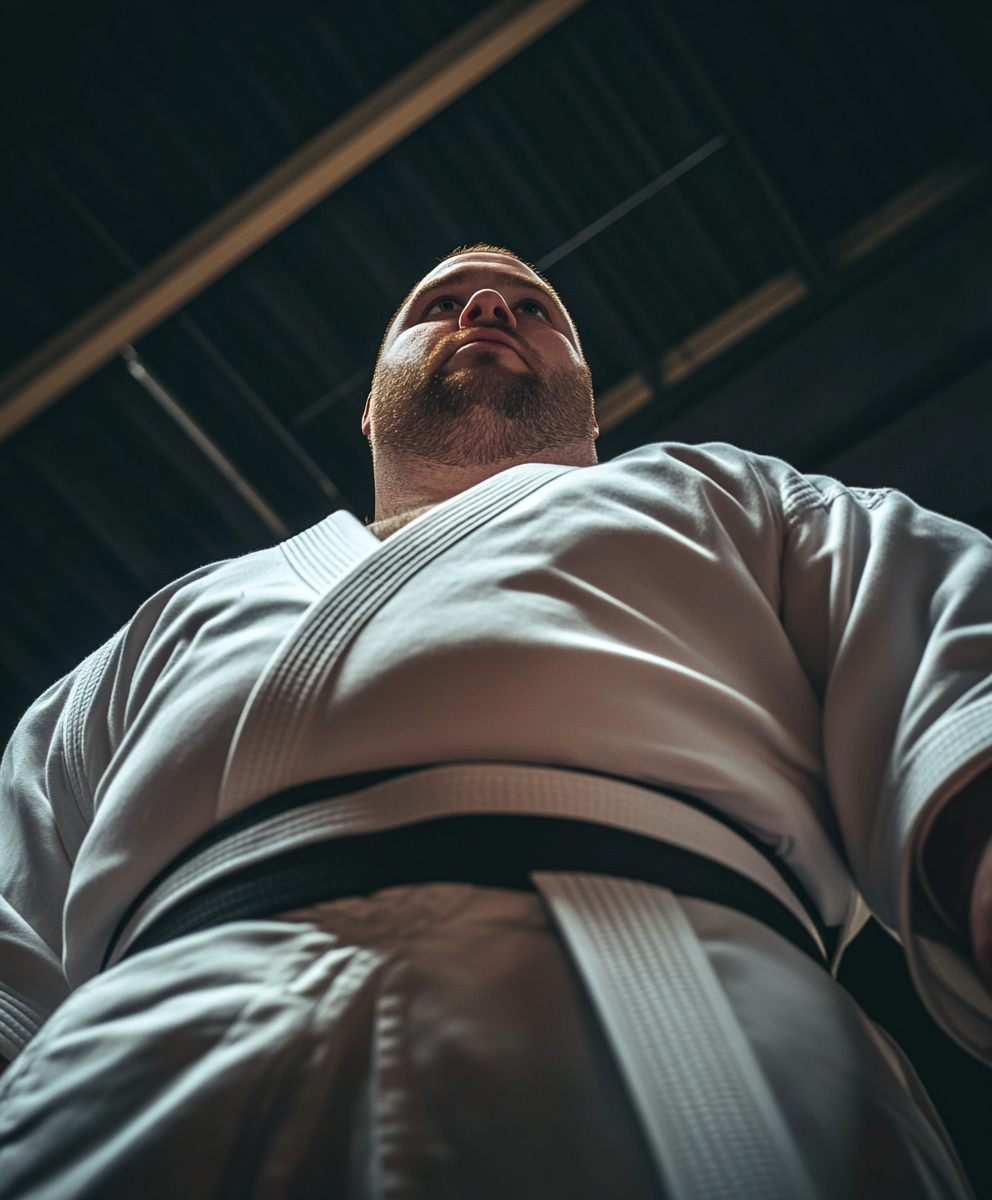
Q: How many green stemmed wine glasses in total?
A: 0